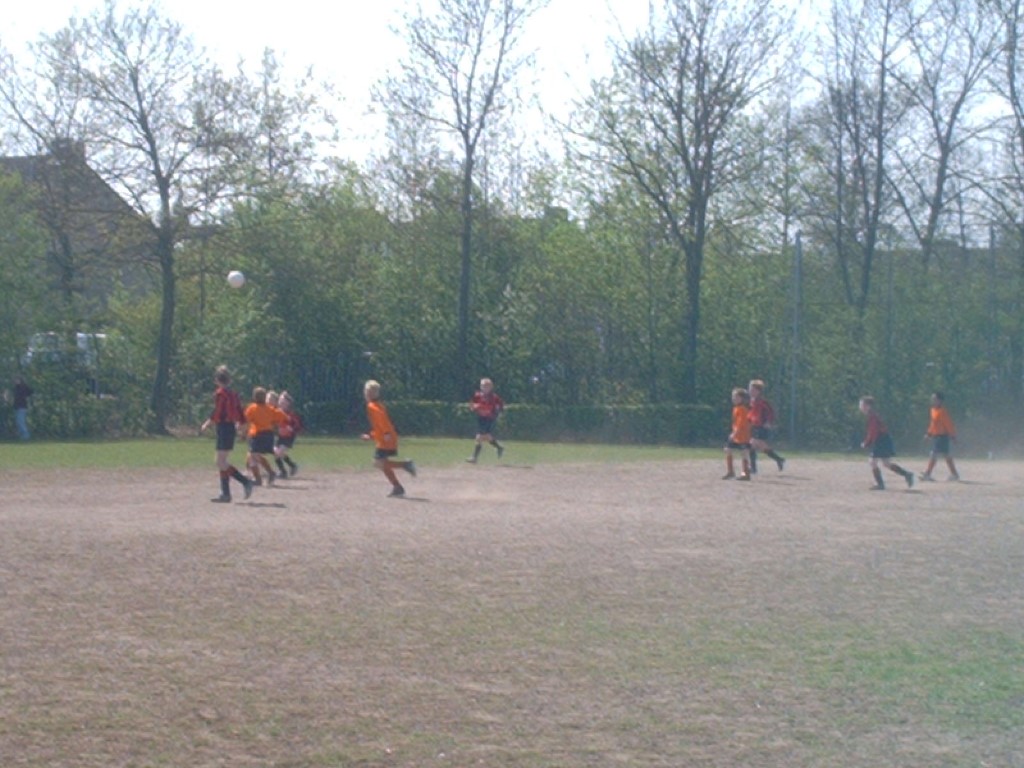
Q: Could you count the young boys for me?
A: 10